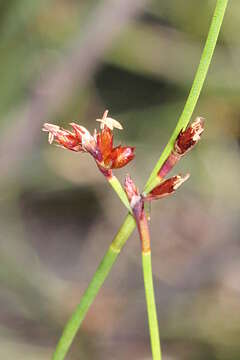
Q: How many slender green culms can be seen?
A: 2